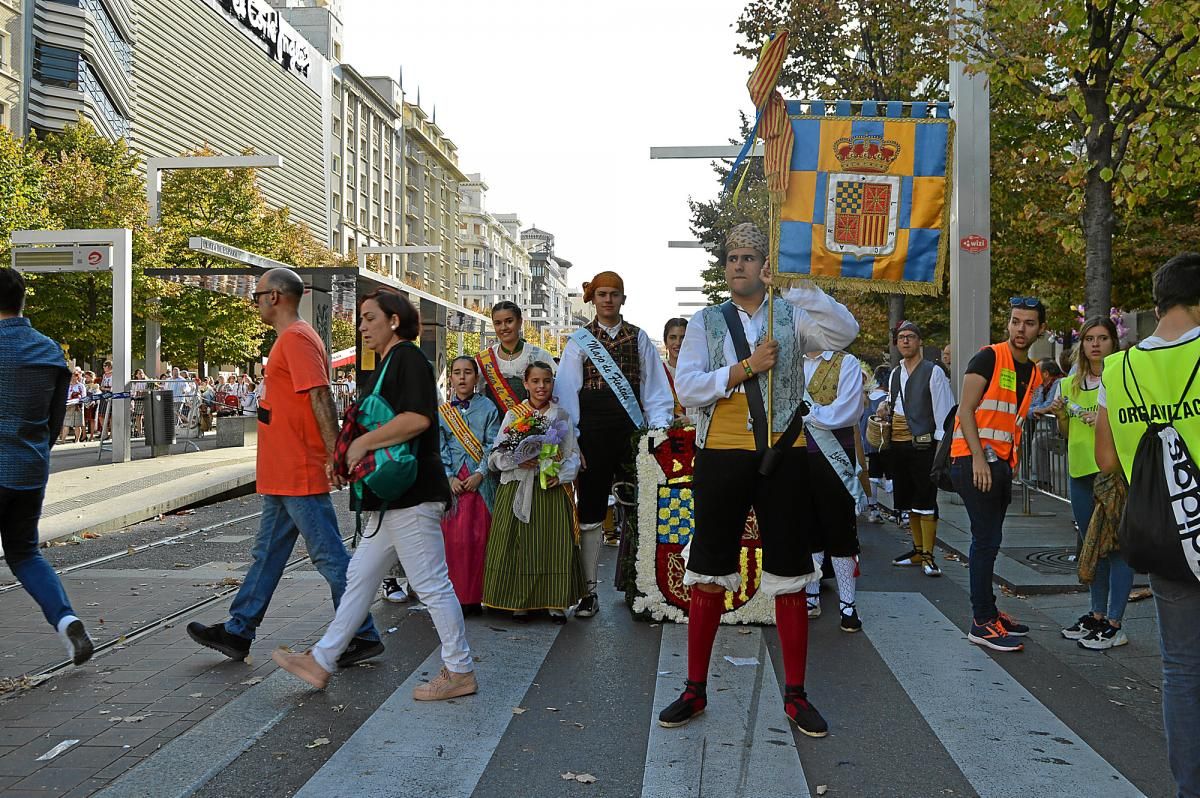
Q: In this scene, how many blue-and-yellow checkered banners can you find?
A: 1